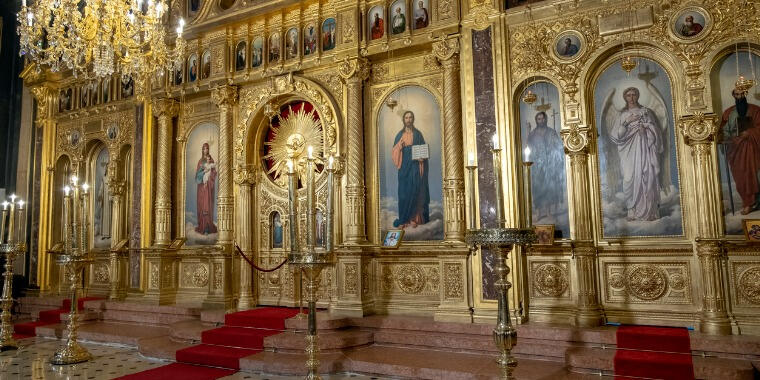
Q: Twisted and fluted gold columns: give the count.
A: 4